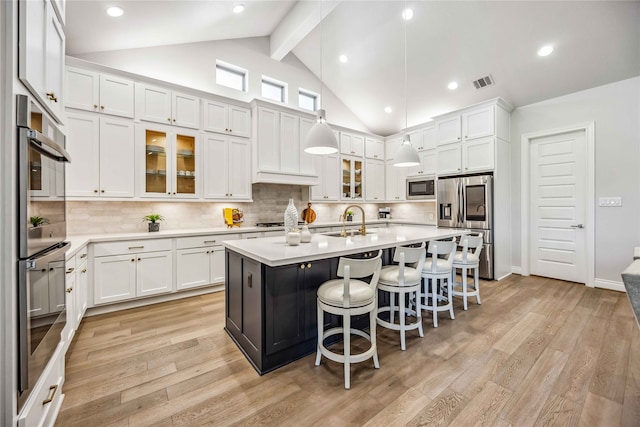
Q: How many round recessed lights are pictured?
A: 7